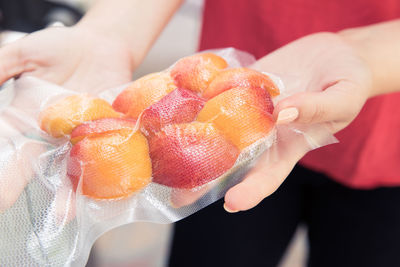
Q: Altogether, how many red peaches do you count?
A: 2